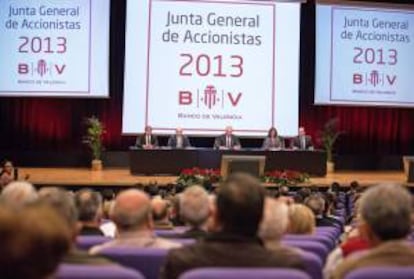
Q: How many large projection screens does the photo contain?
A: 3